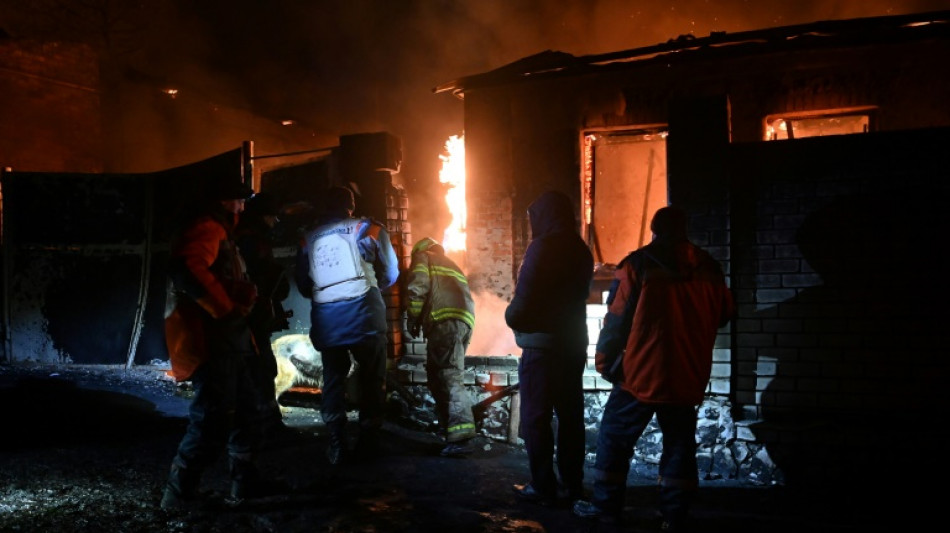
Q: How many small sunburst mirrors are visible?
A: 0